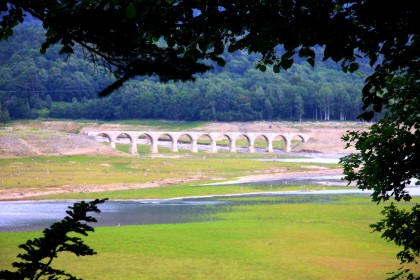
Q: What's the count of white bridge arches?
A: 11